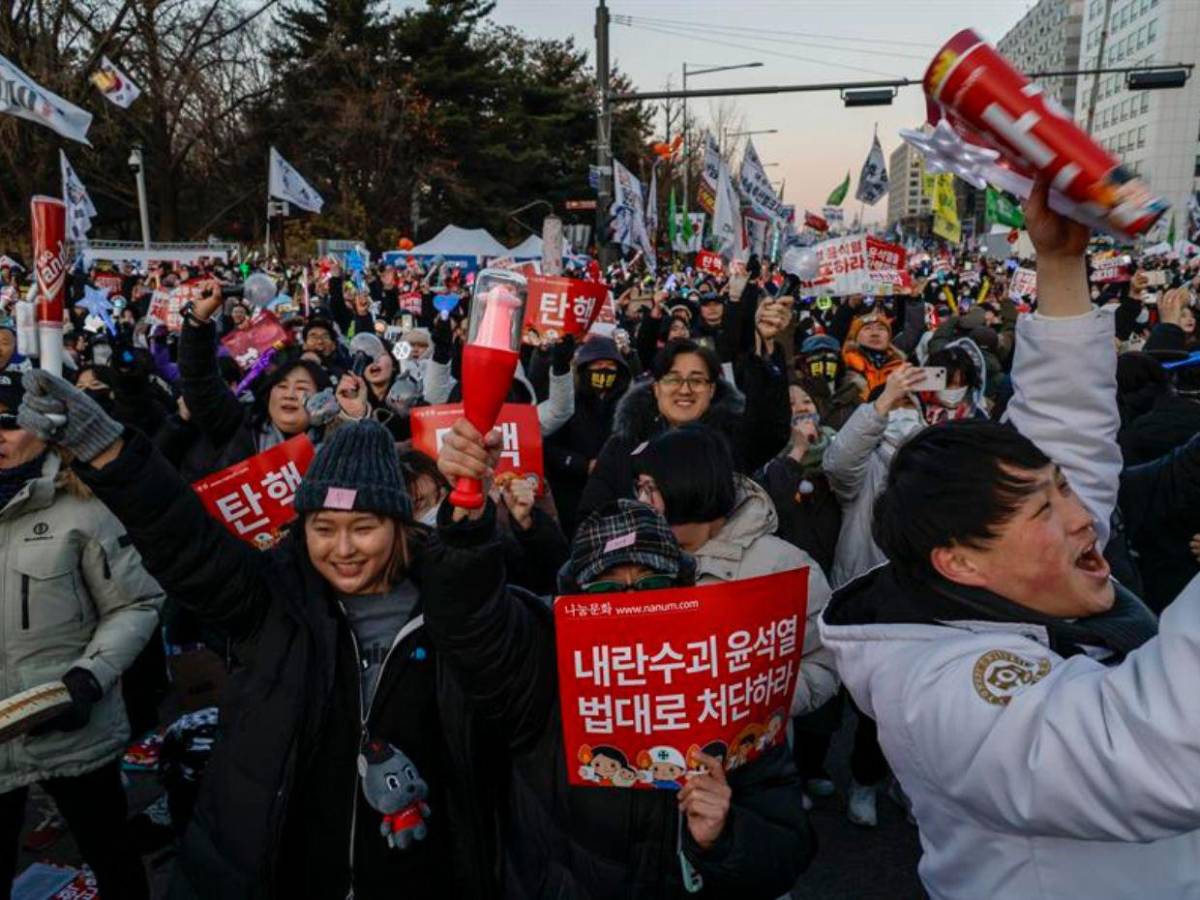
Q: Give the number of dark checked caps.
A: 1